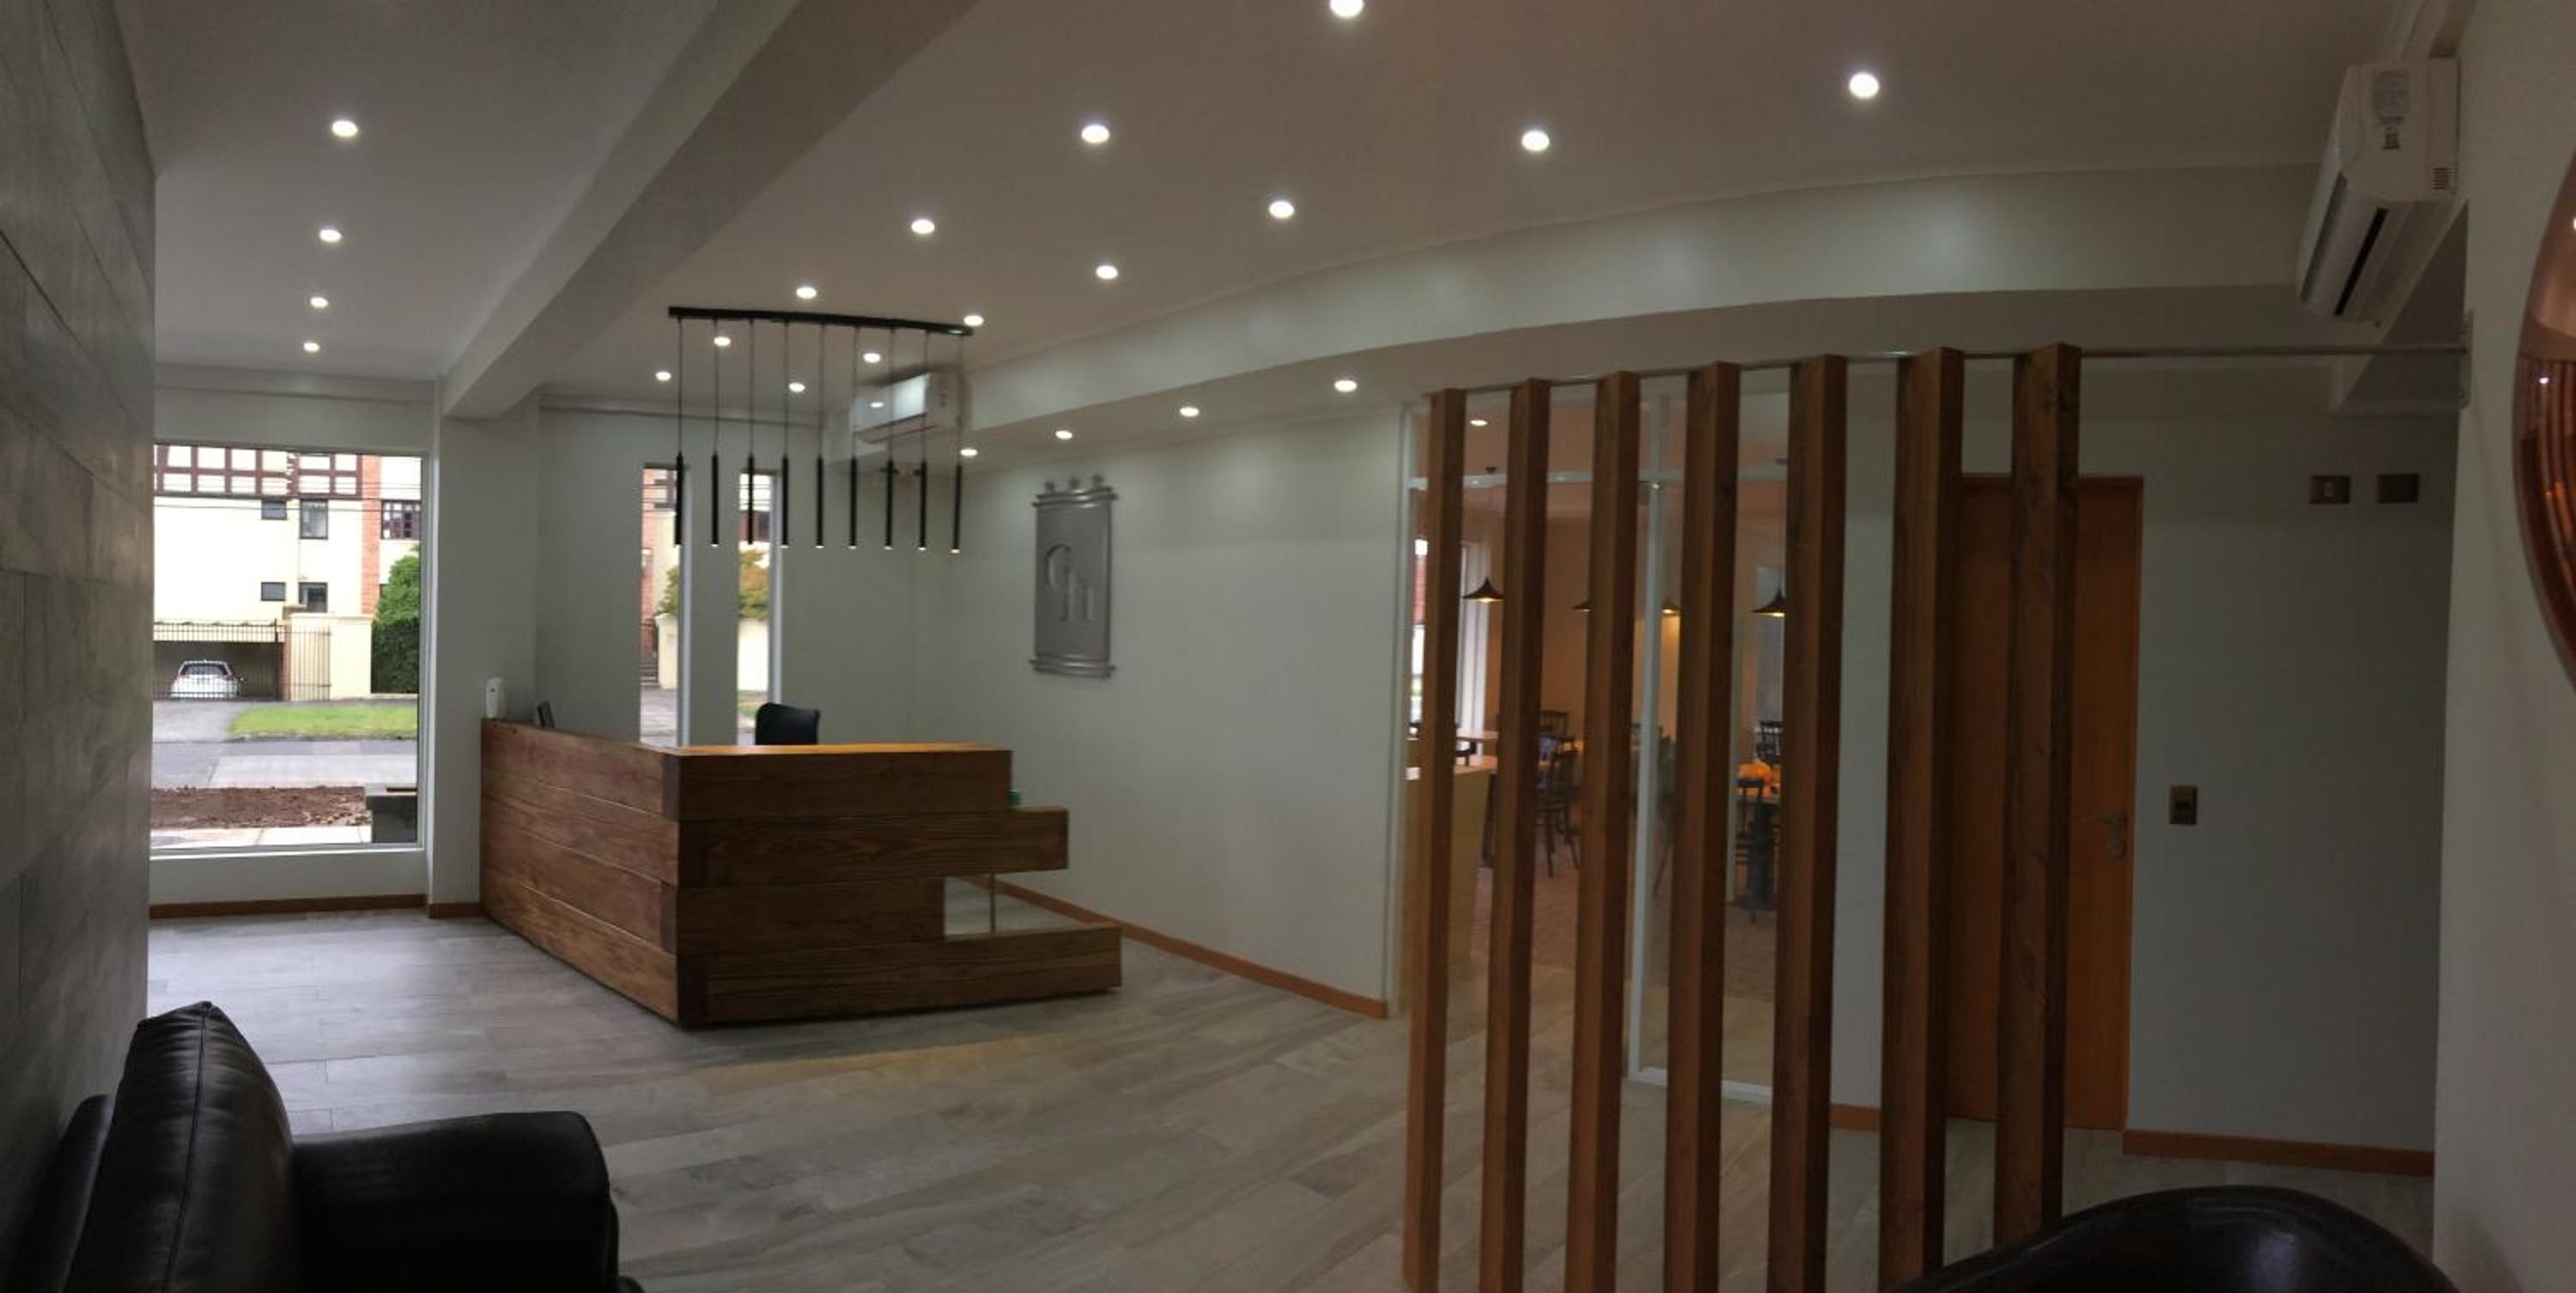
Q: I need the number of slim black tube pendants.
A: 9